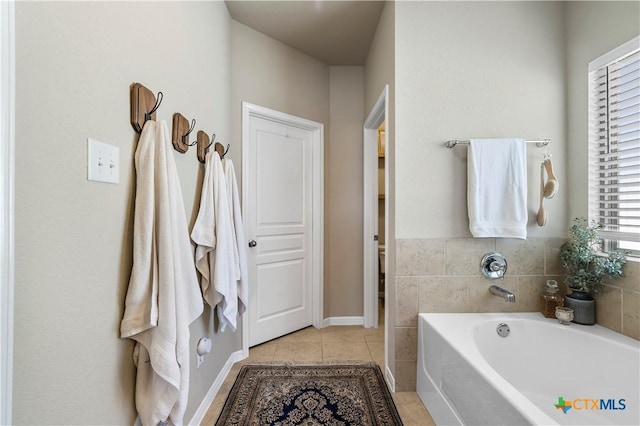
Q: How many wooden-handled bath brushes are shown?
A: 2